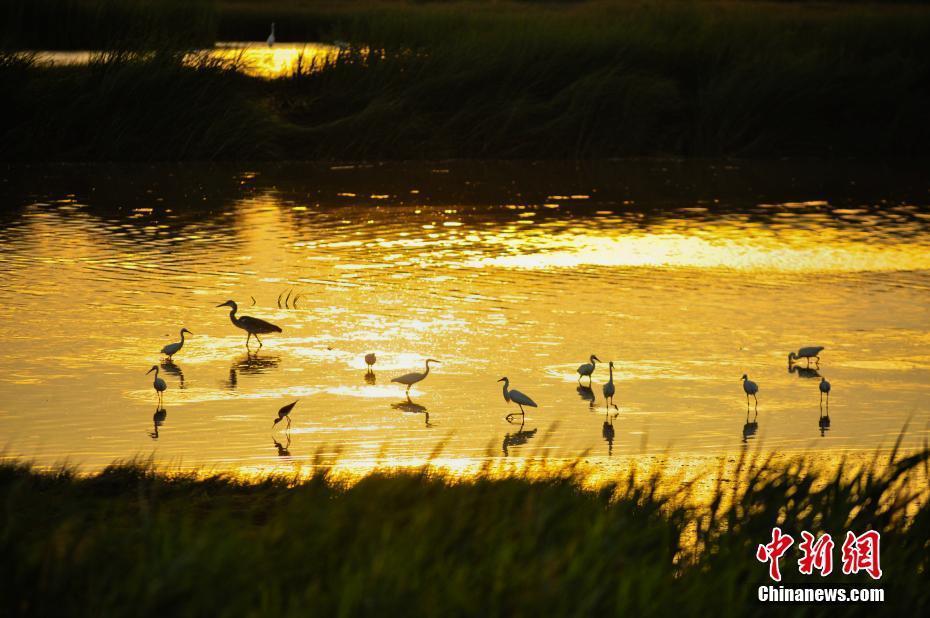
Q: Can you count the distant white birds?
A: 1